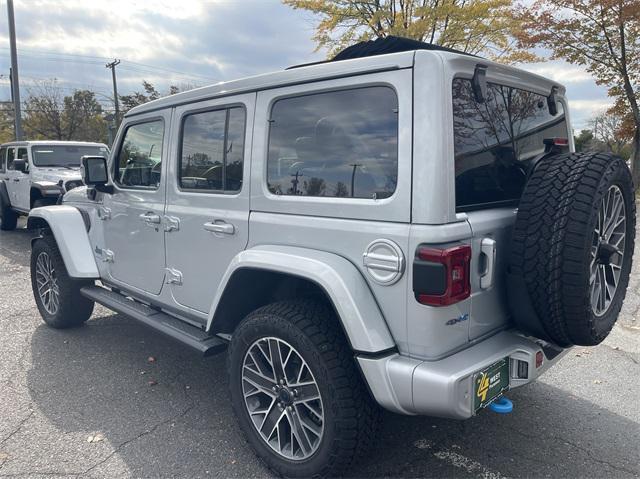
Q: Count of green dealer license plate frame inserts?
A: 1